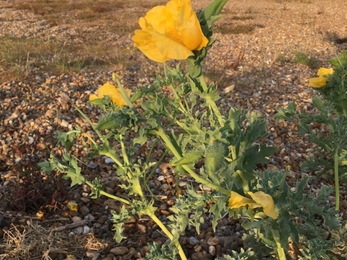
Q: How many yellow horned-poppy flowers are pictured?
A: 4